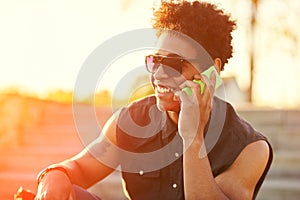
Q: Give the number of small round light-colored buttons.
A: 3